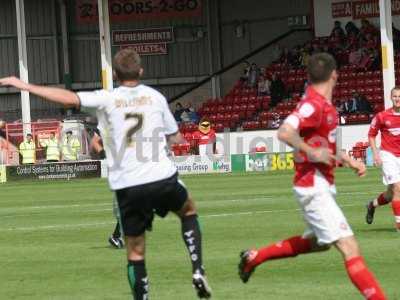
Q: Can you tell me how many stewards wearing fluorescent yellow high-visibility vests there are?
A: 3